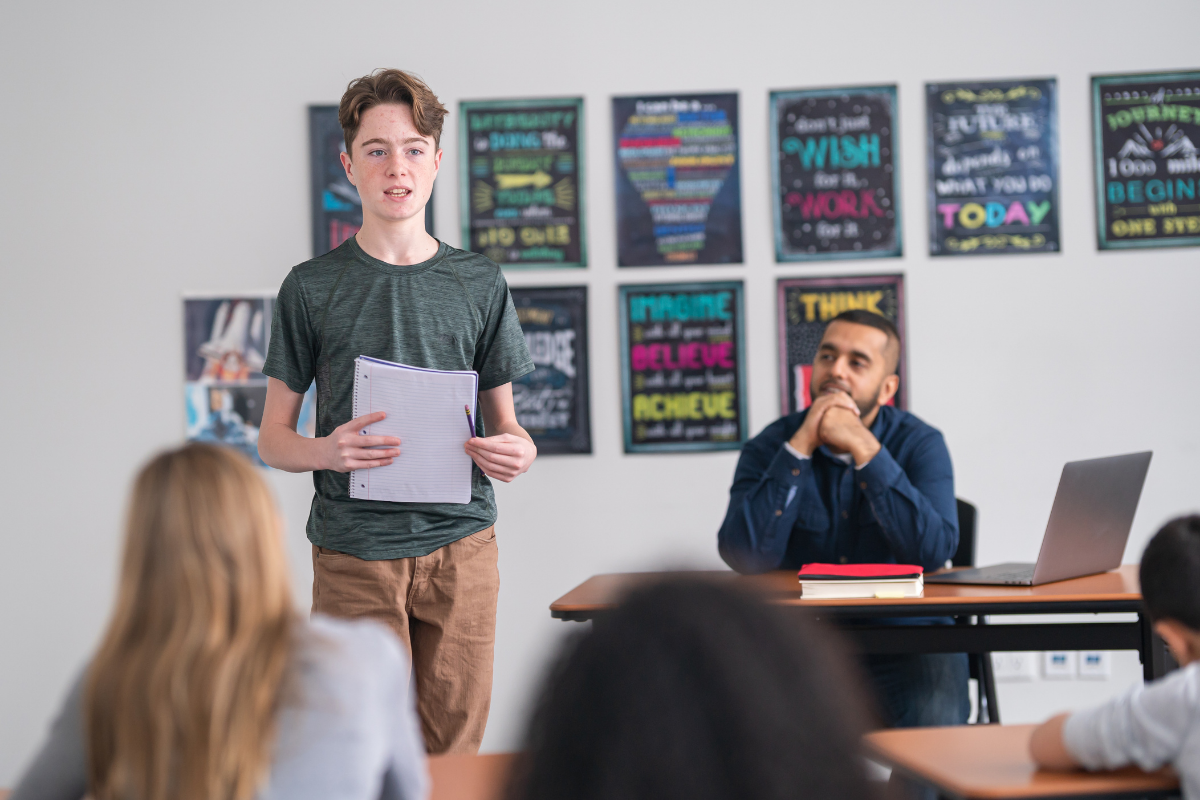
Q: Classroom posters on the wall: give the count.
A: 10